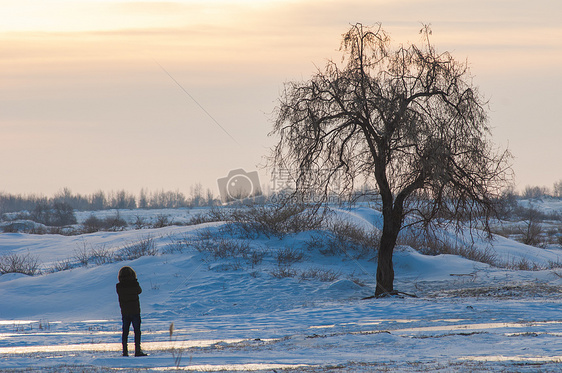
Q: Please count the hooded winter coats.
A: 1